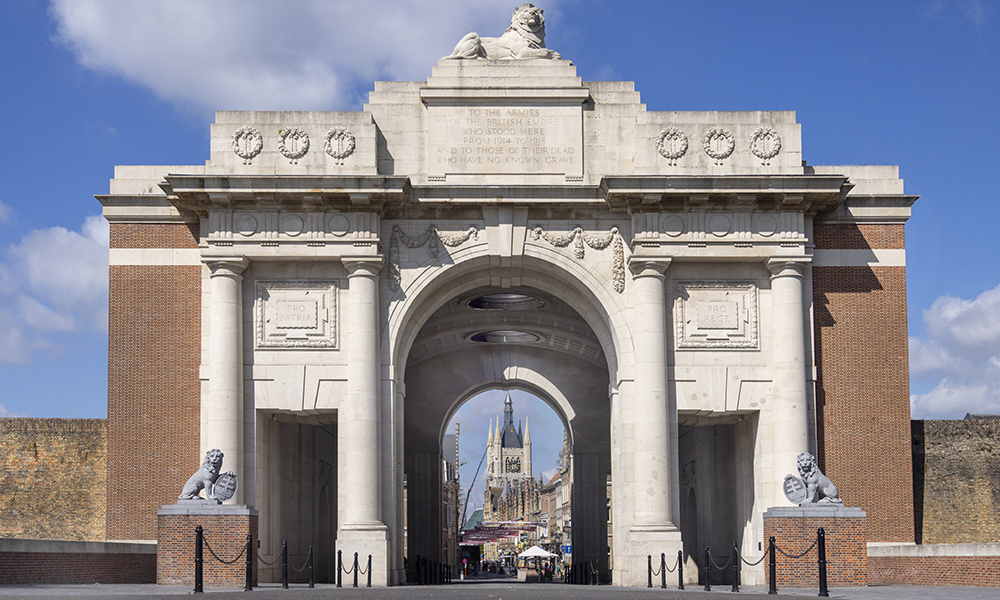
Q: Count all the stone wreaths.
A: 6